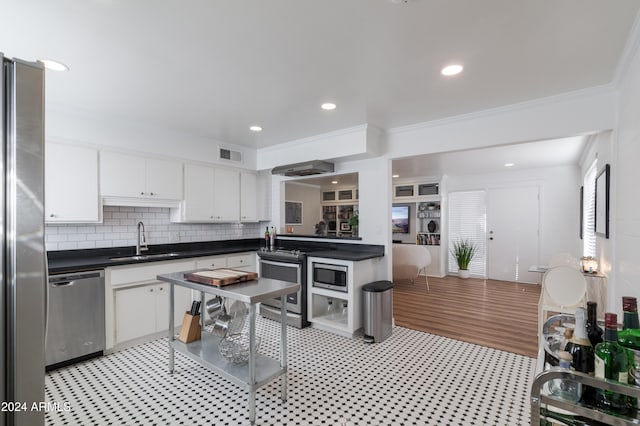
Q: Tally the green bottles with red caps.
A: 2